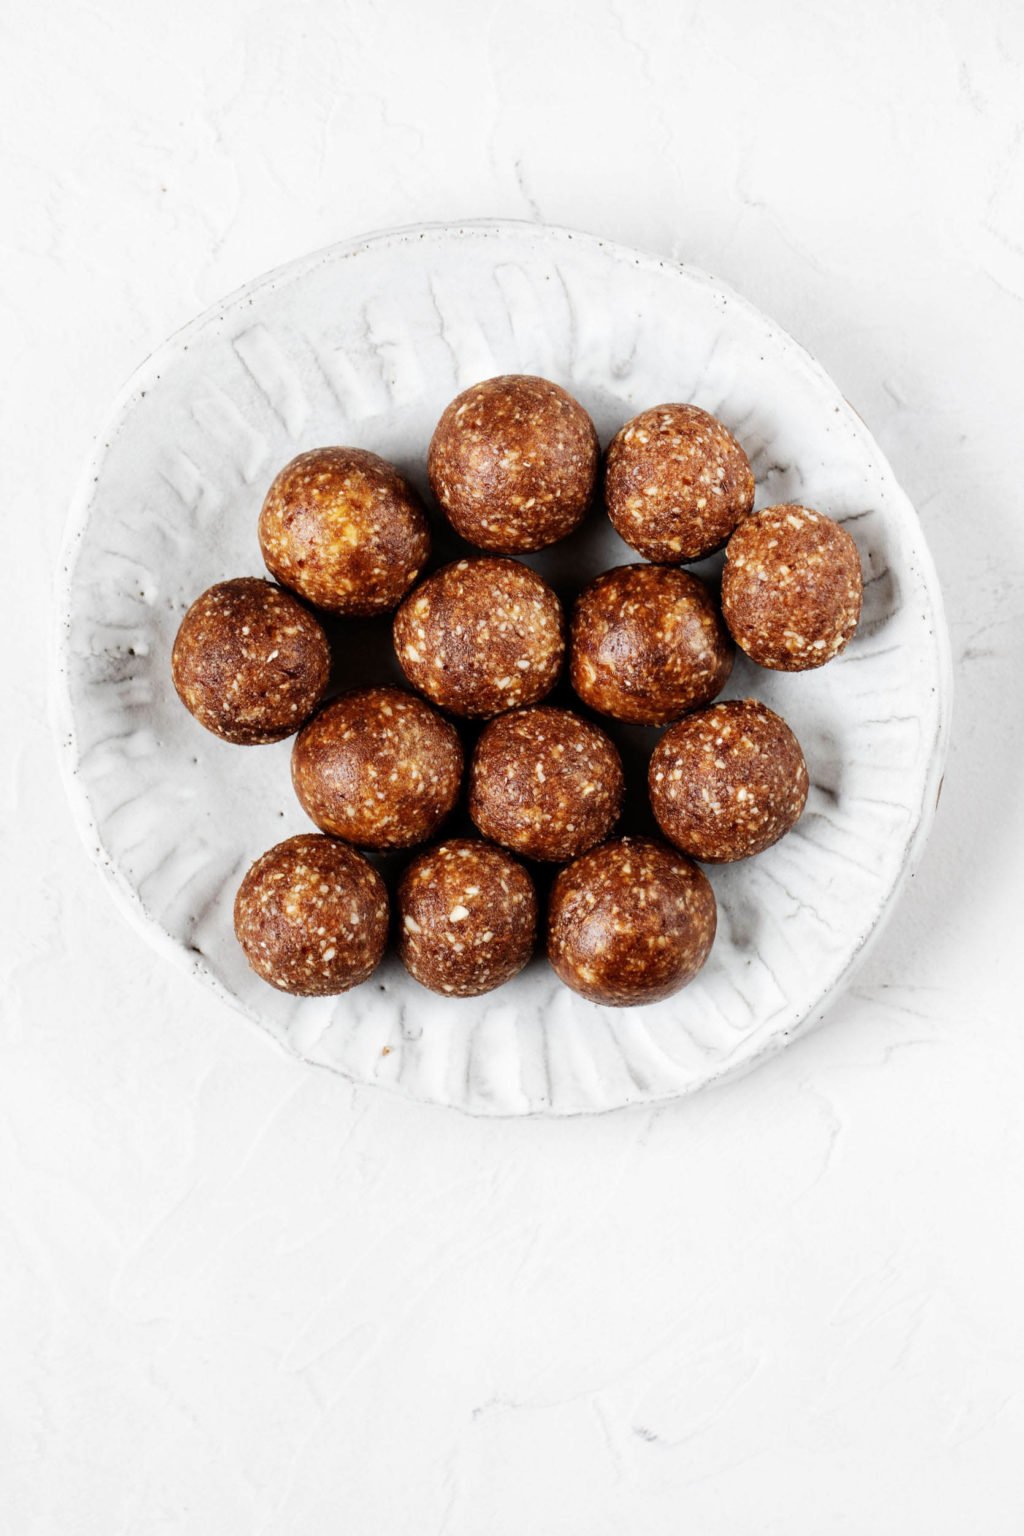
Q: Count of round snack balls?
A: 13